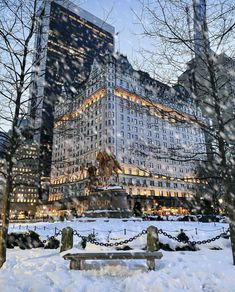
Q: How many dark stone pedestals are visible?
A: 1